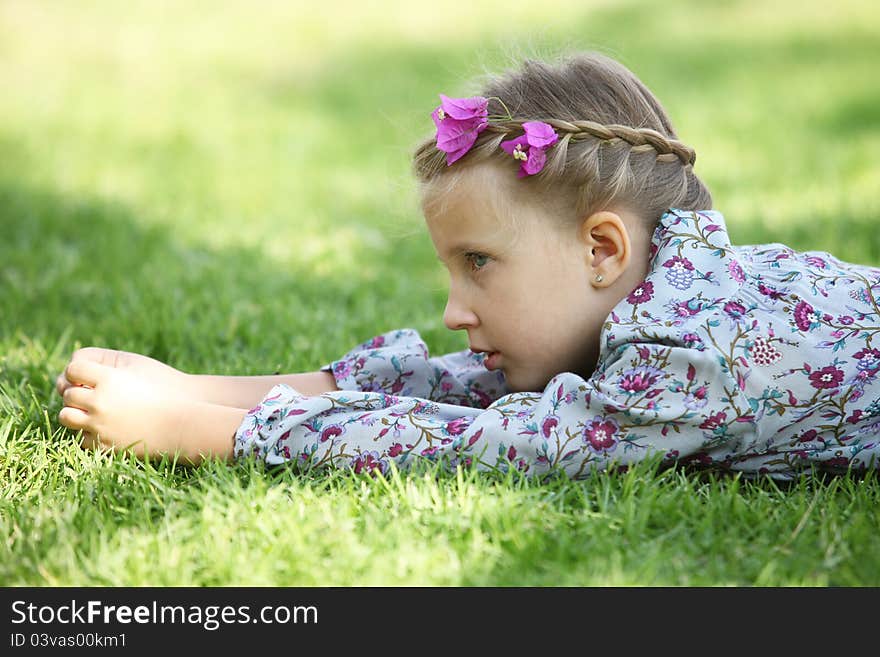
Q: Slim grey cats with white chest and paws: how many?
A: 0